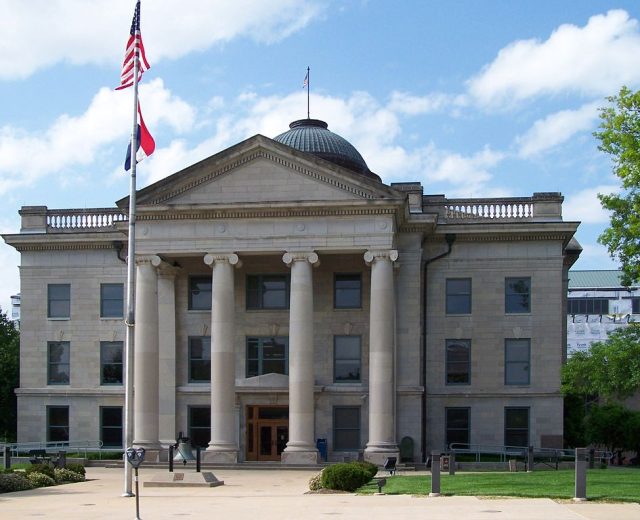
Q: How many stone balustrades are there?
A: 2